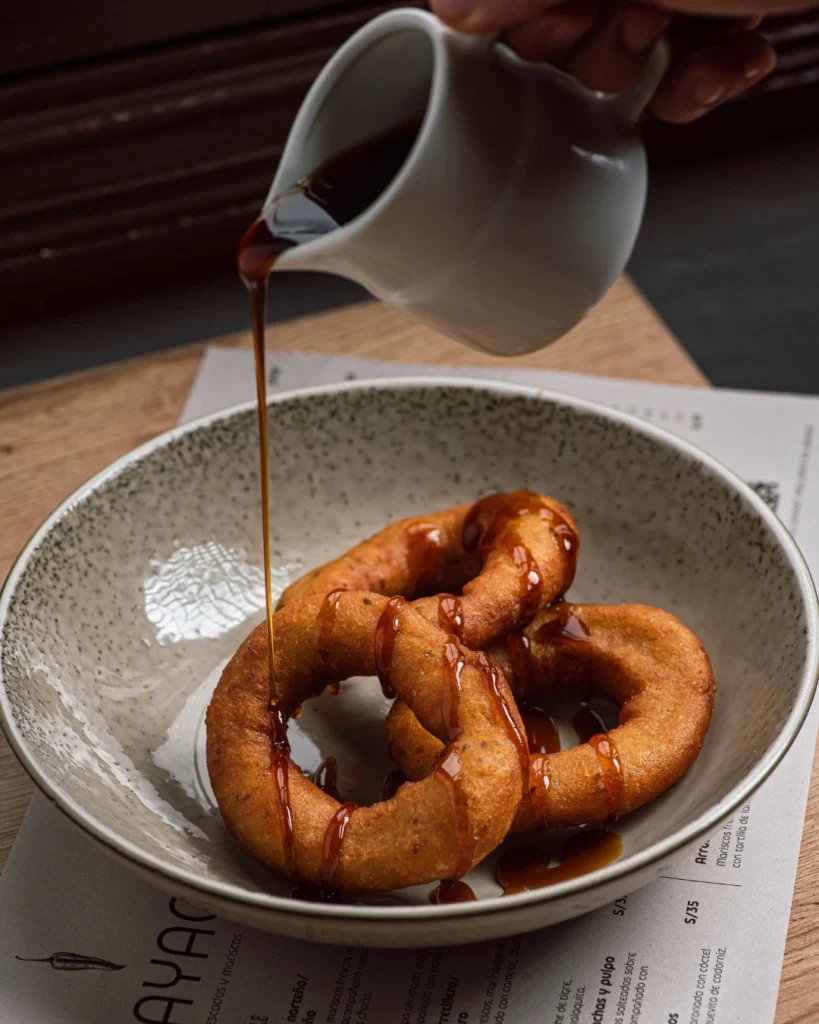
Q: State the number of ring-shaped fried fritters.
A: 3